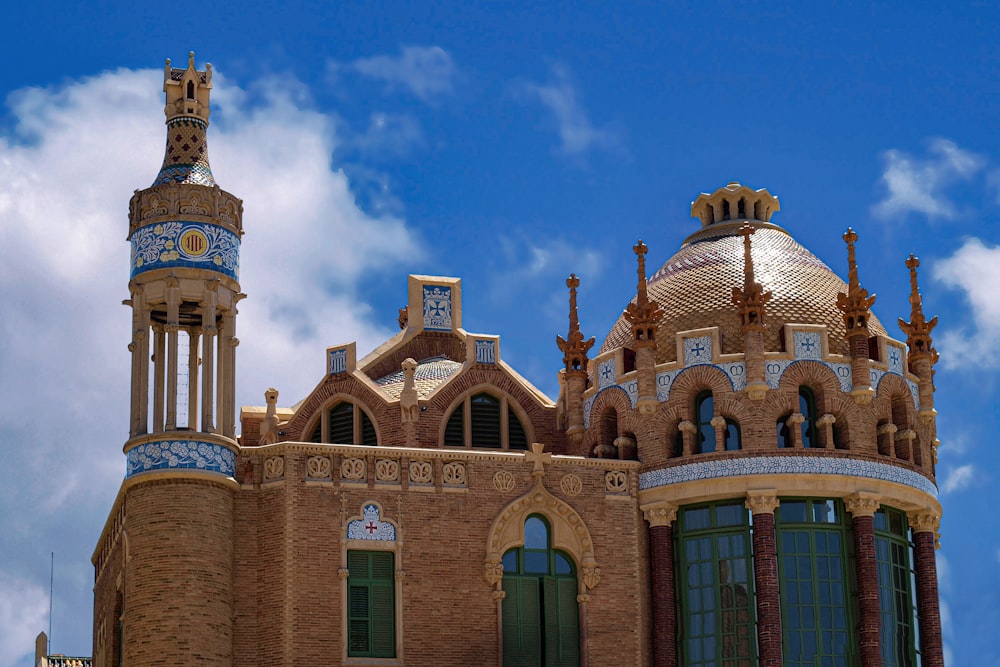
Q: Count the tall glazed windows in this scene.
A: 3